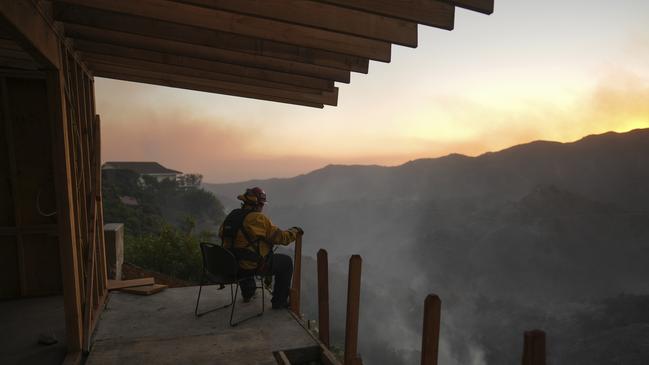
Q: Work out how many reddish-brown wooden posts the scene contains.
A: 5